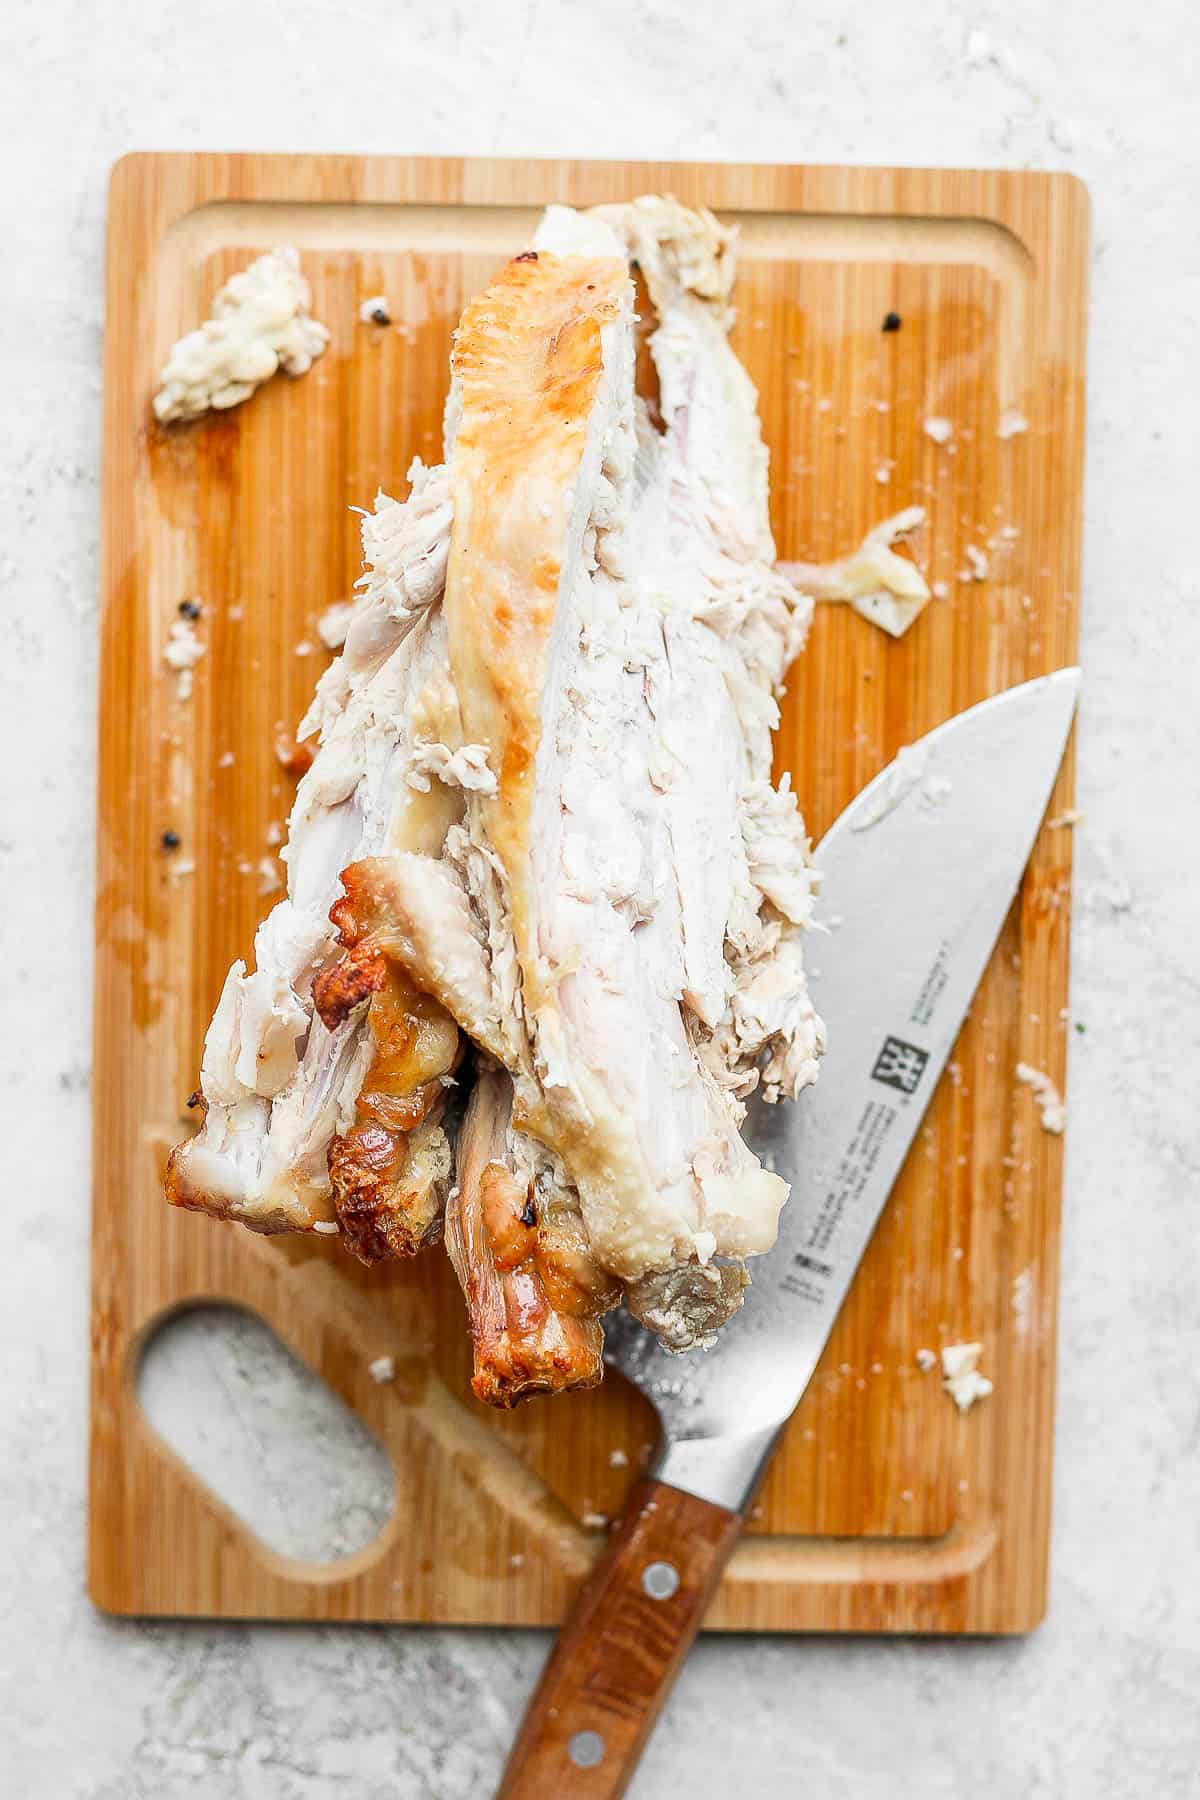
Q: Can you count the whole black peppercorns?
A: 4